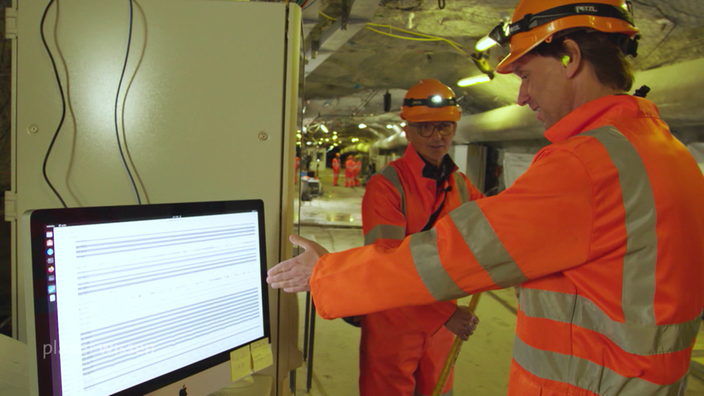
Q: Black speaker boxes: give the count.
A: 1